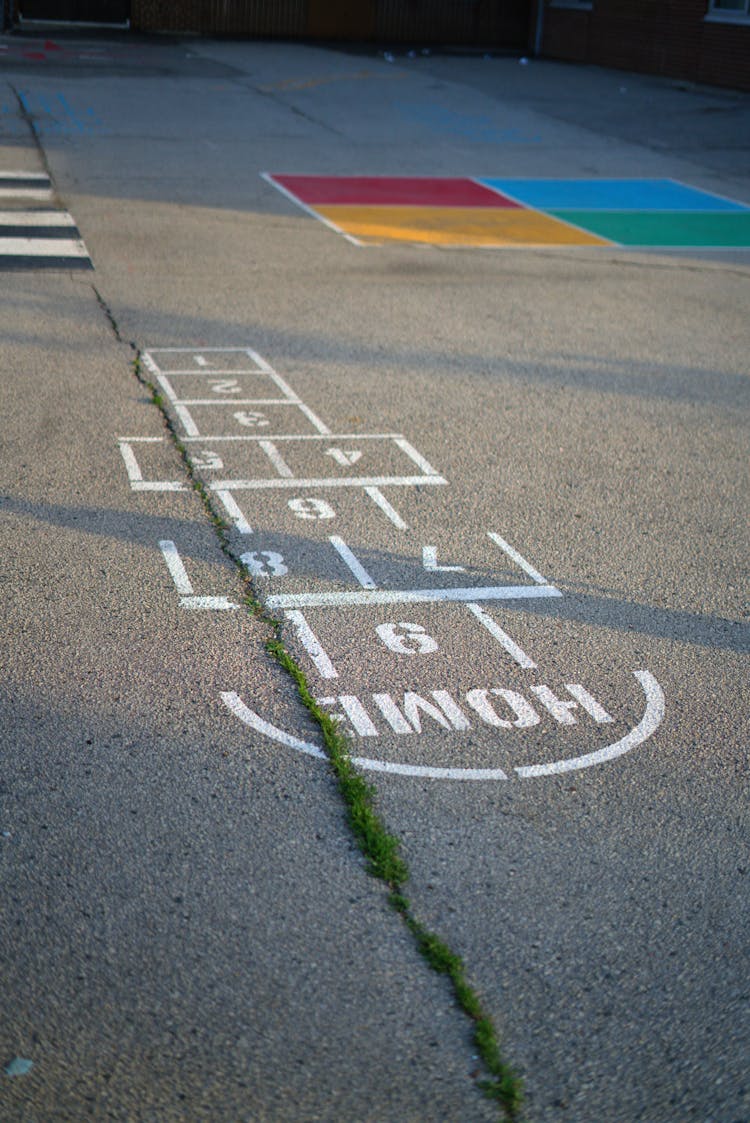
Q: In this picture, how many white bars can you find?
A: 4